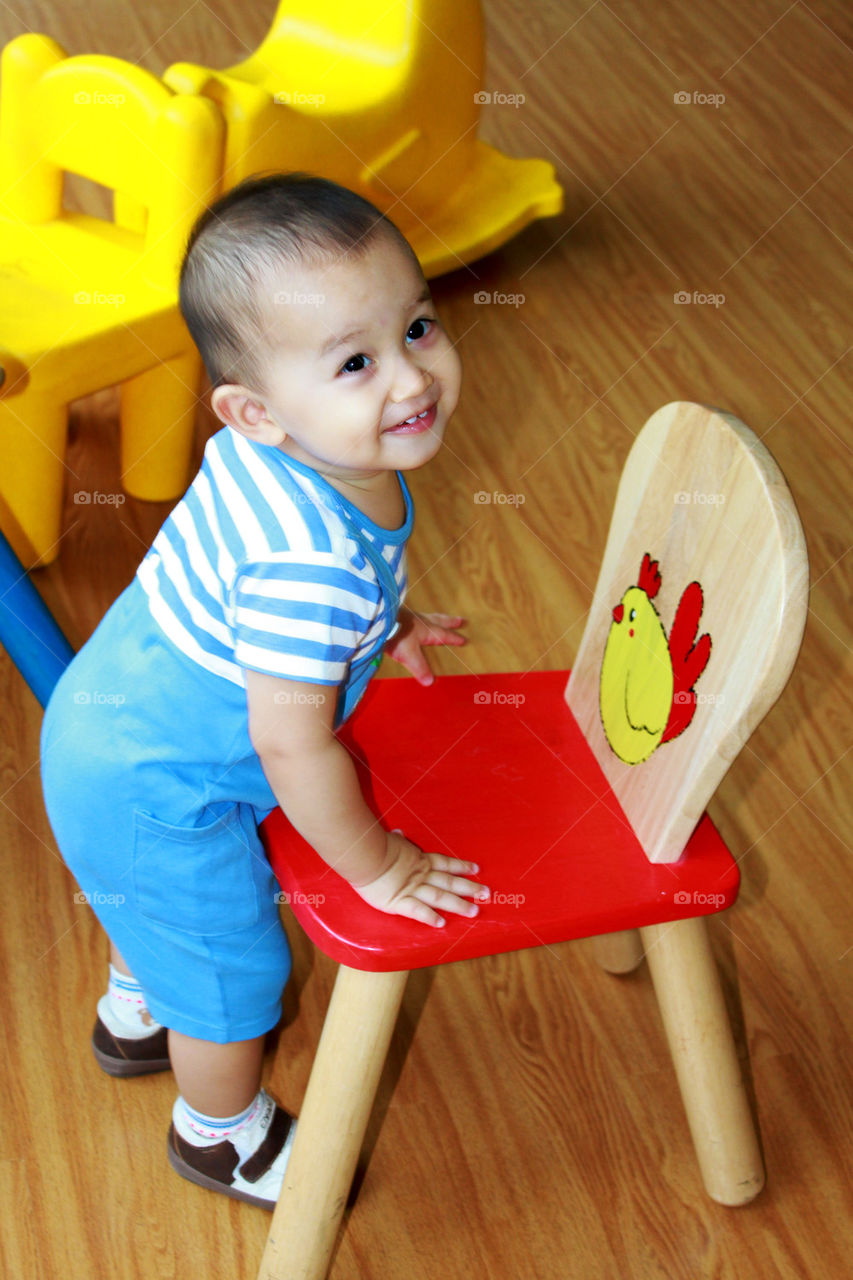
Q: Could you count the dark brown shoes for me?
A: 2